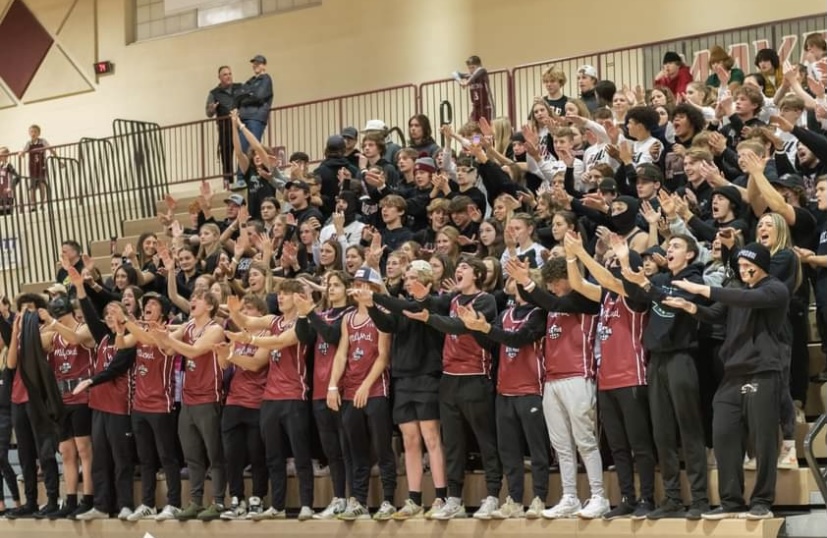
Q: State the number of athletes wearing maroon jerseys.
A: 13